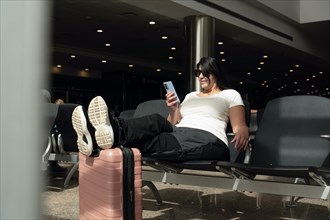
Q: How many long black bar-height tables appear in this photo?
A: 0